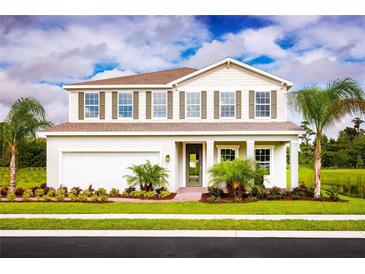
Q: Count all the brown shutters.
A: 12